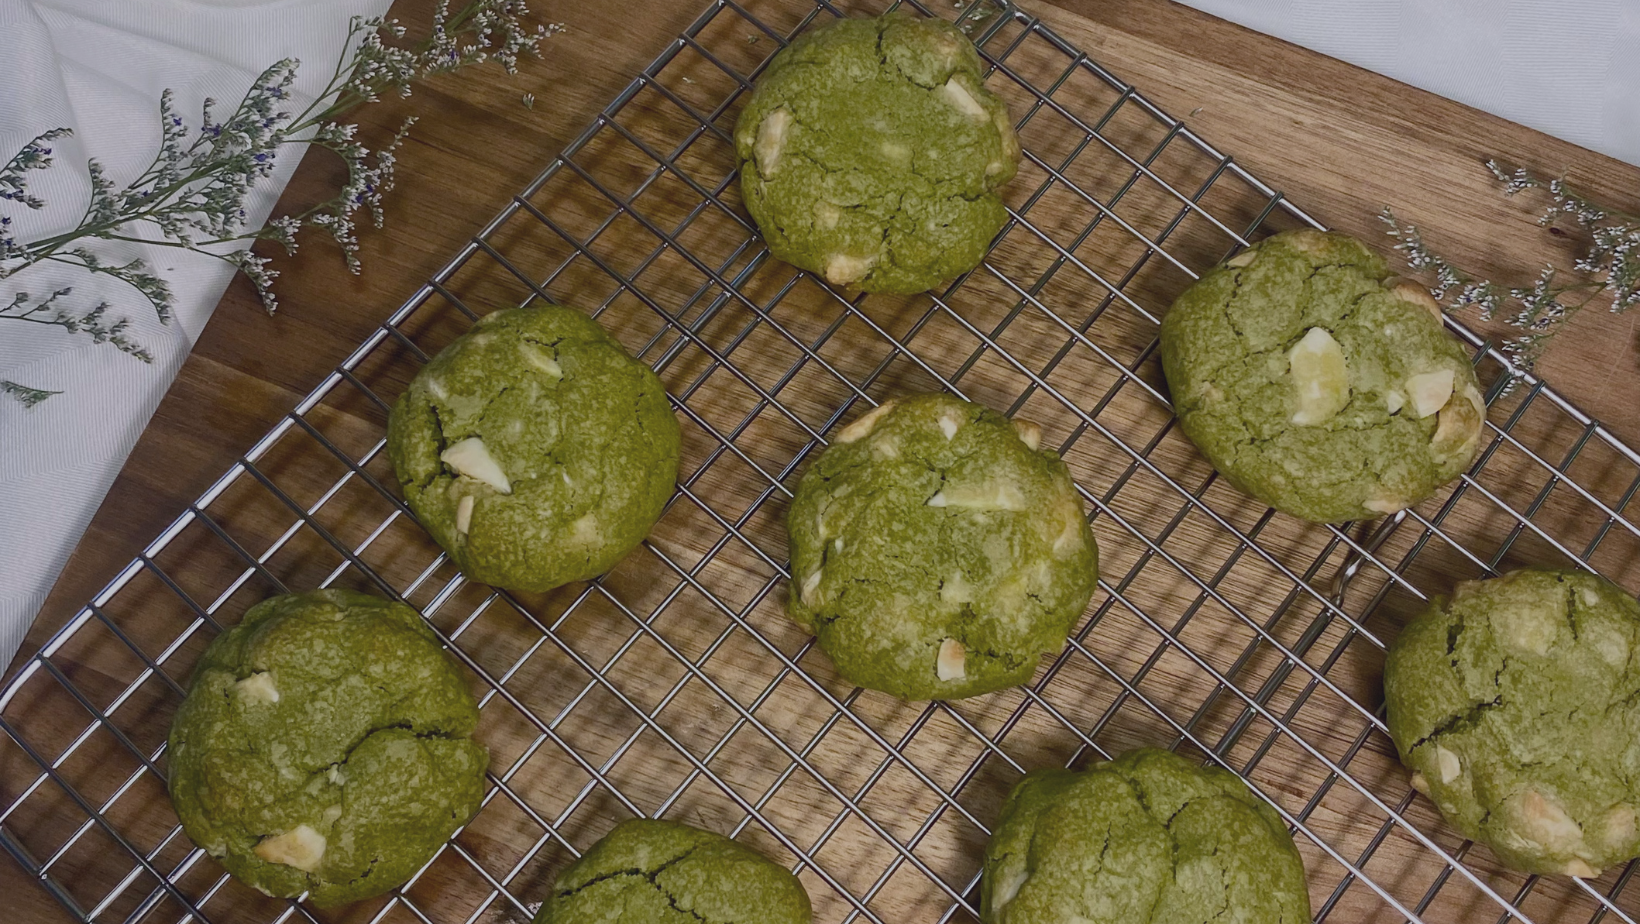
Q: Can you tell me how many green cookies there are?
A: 8